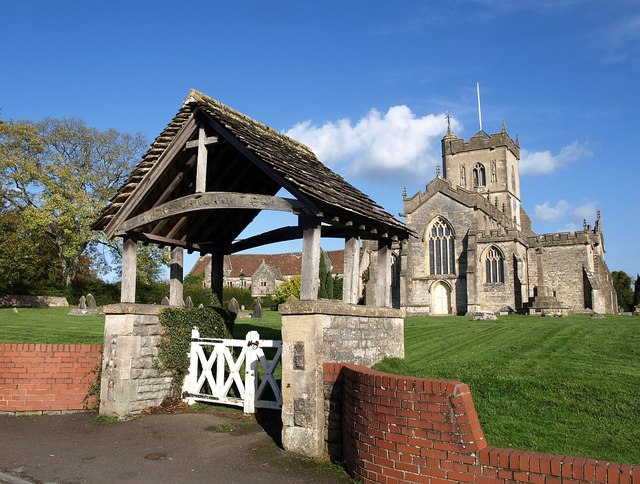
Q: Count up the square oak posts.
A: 6